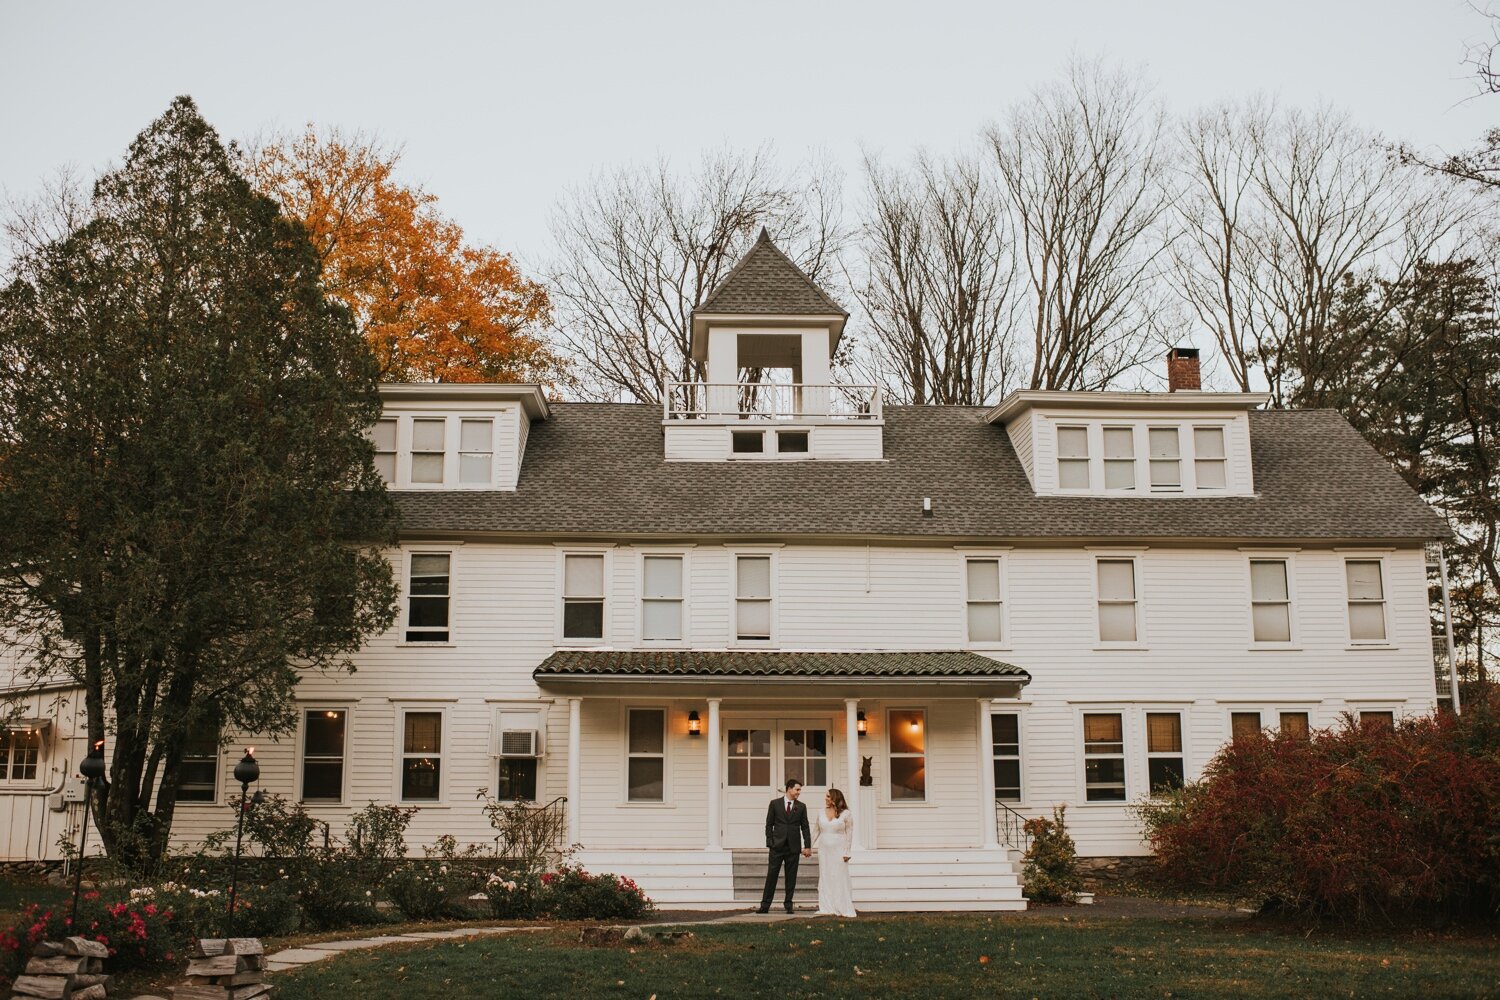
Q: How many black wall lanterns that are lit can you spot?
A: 2